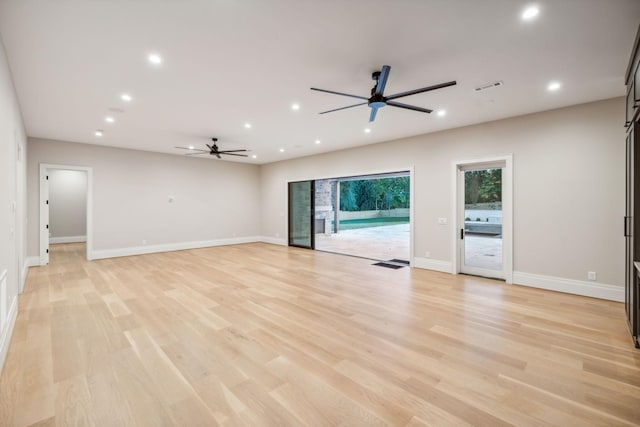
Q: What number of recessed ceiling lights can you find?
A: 14